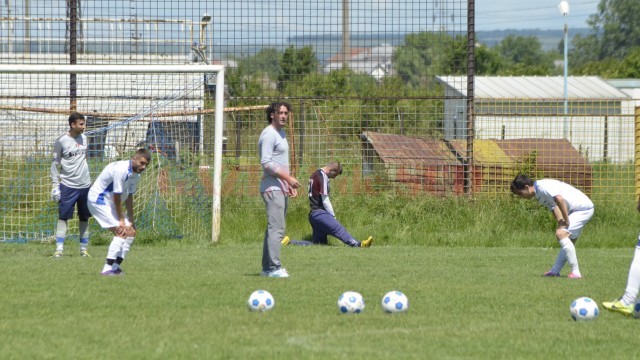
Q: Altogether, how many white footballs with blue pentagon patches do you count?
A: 4